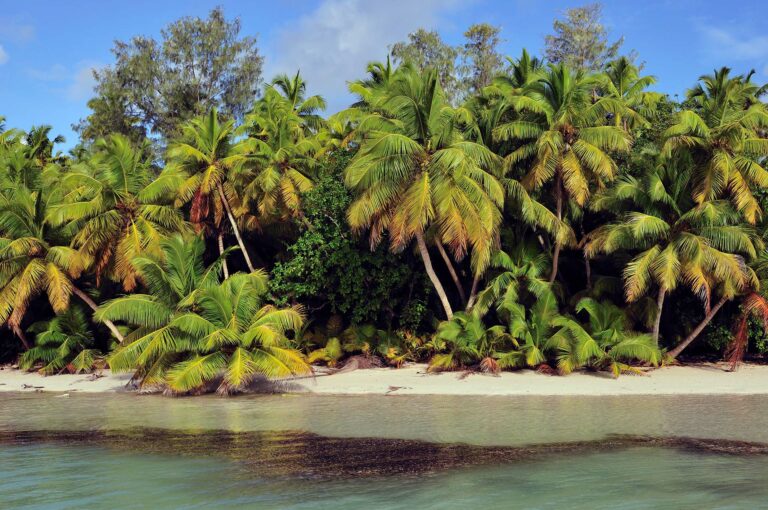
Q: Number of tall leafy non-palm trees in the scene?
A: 4